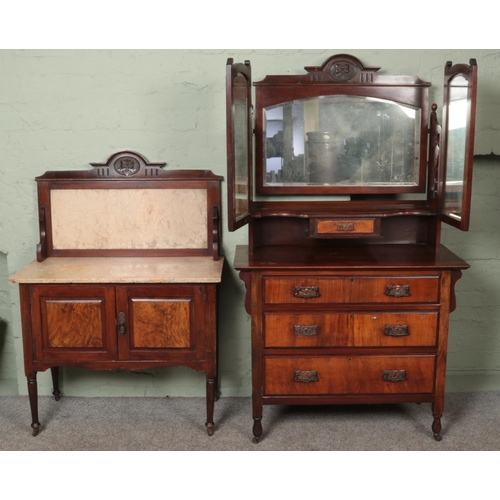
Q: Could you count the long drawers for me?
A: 3